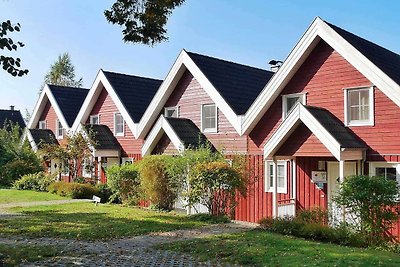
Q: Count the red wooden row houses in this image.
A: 4